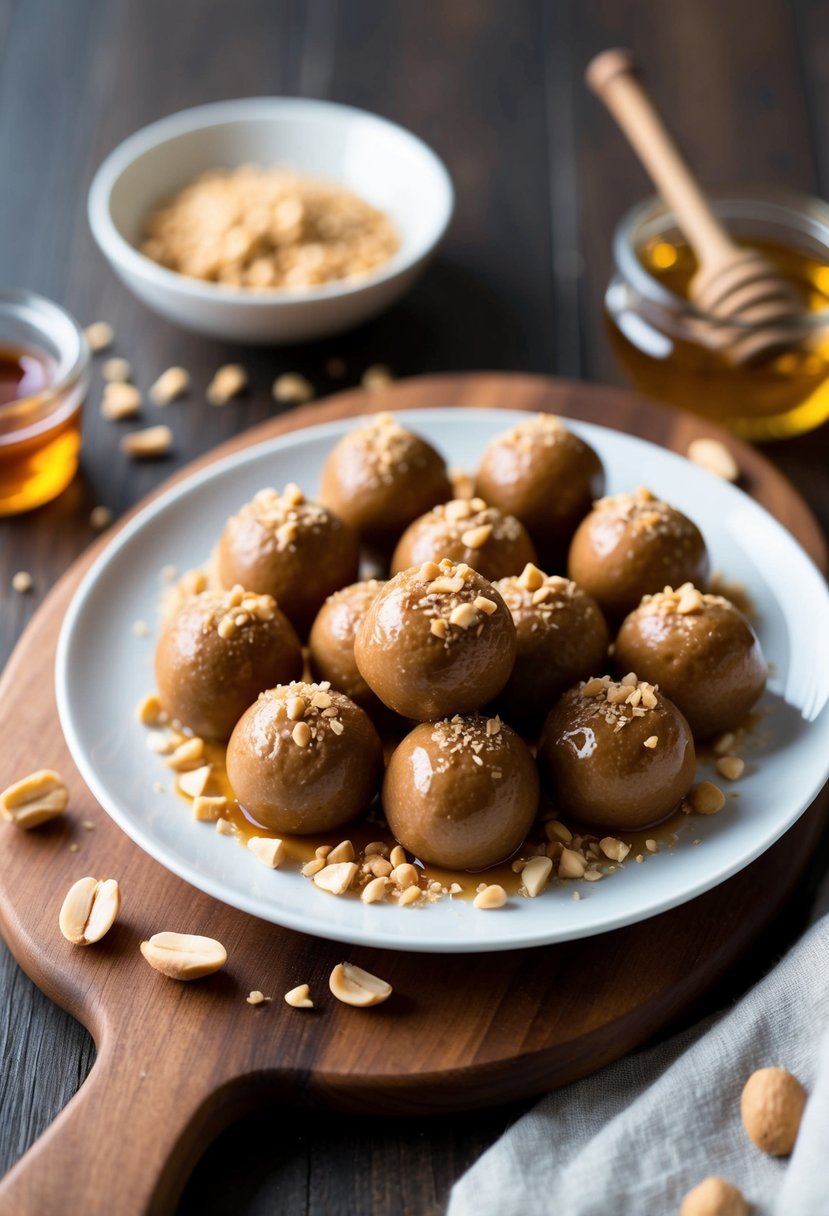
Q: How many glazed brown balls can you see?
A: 13